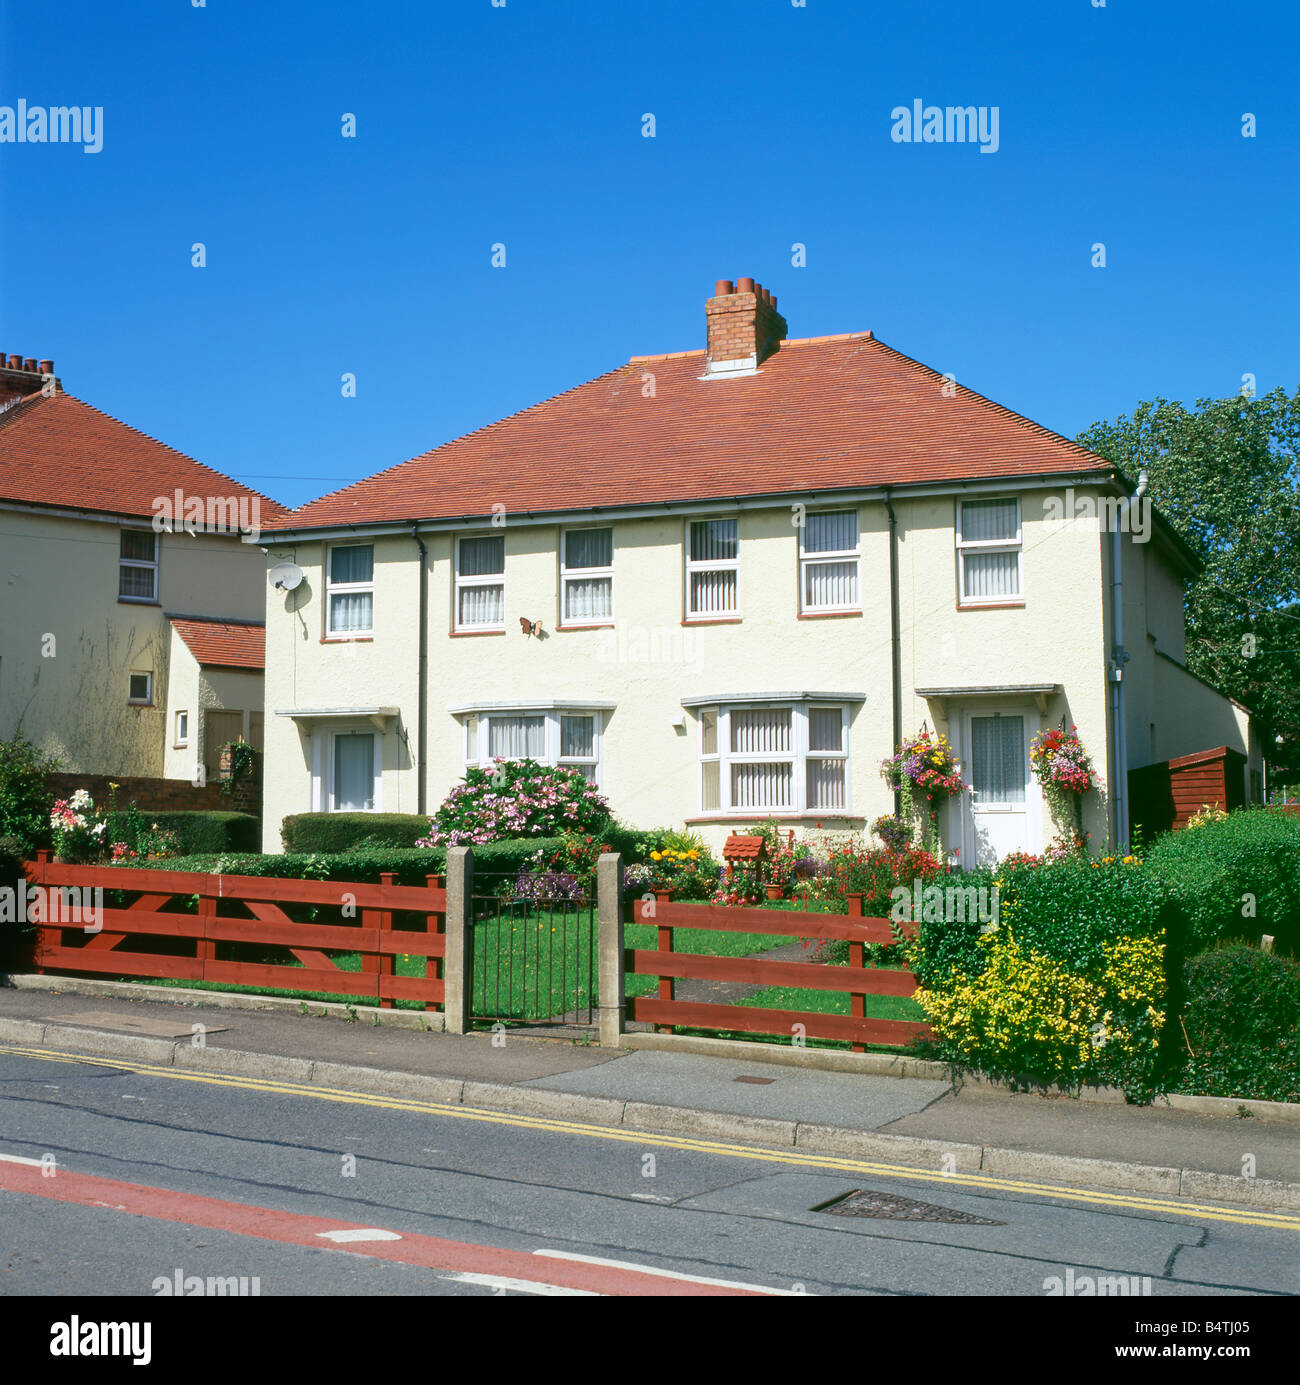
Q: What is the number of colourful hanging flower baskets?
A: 2